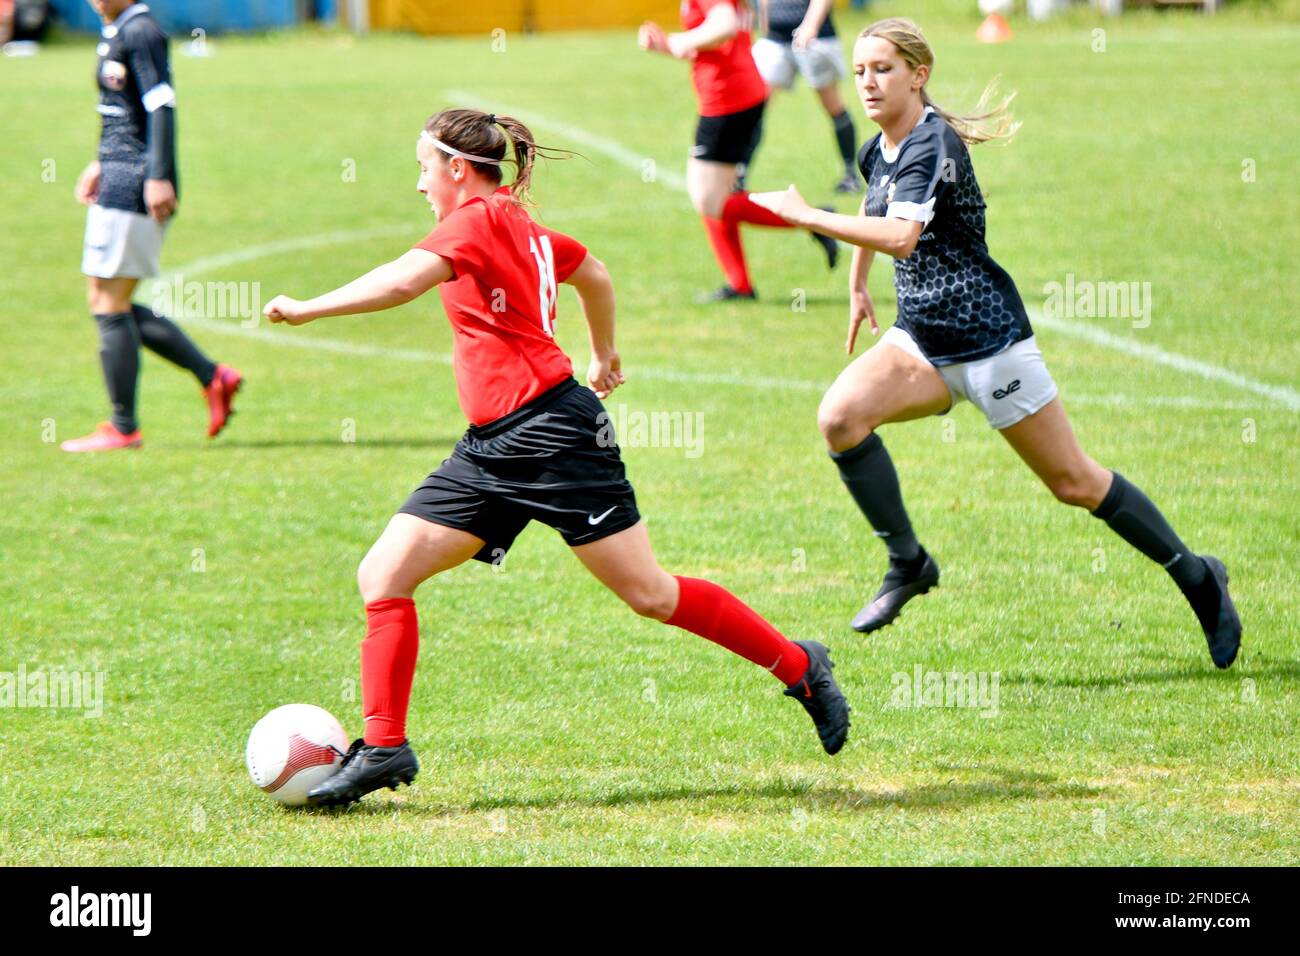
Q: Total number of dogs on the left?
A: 0